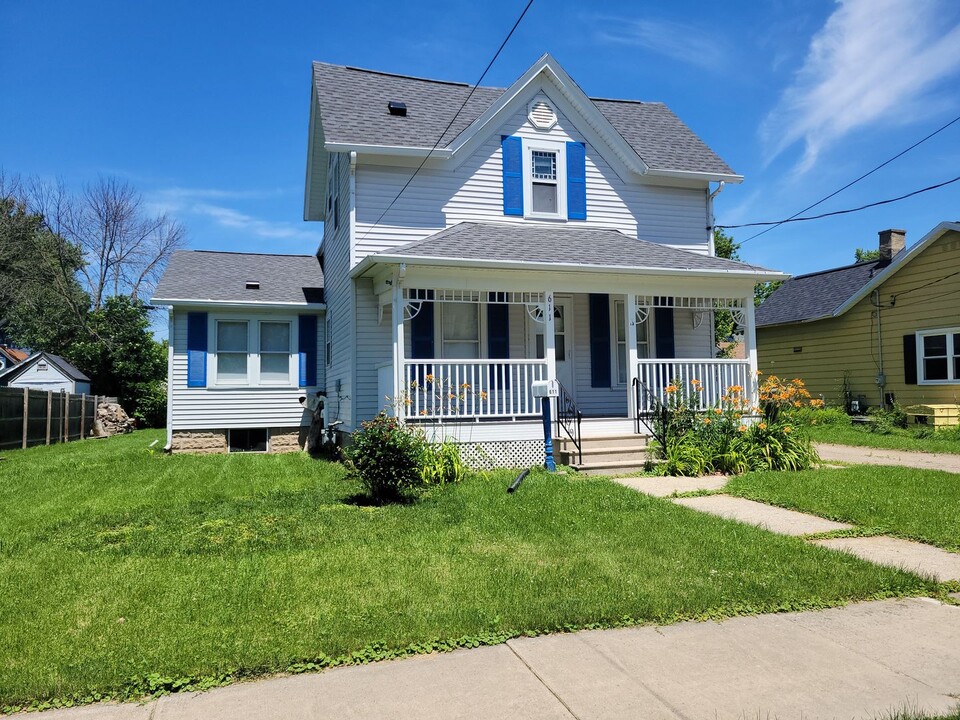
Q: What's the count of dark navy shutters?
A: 4